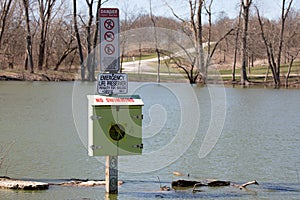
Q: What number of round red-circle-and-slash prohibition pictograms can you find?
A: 3